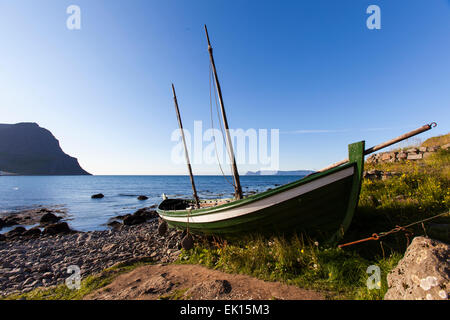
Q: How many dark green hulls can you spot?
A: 1